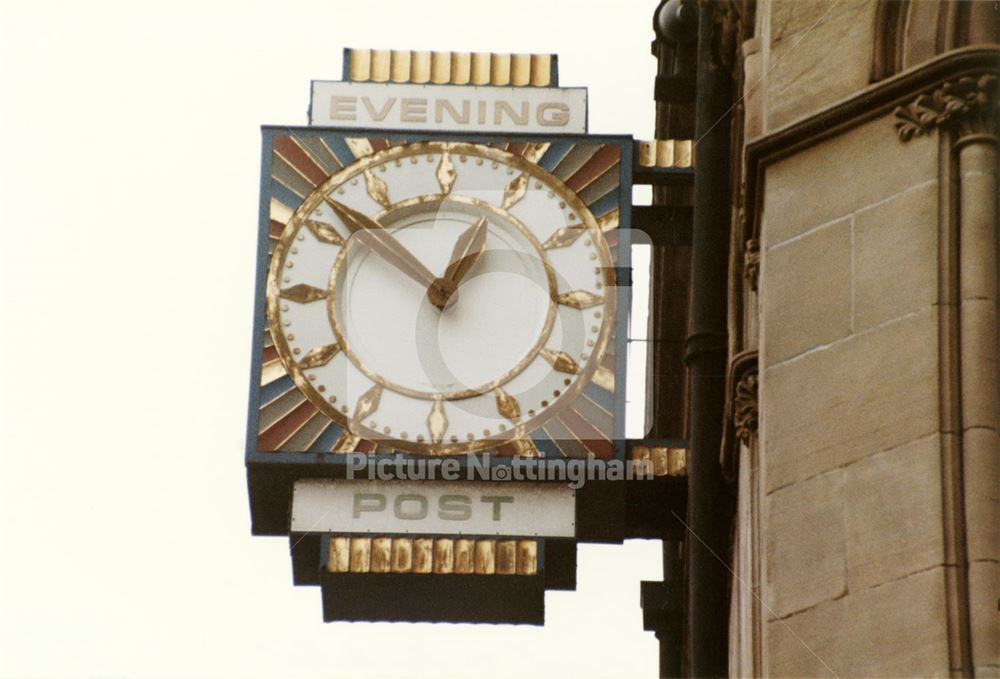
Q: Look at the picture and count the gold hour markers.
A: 12